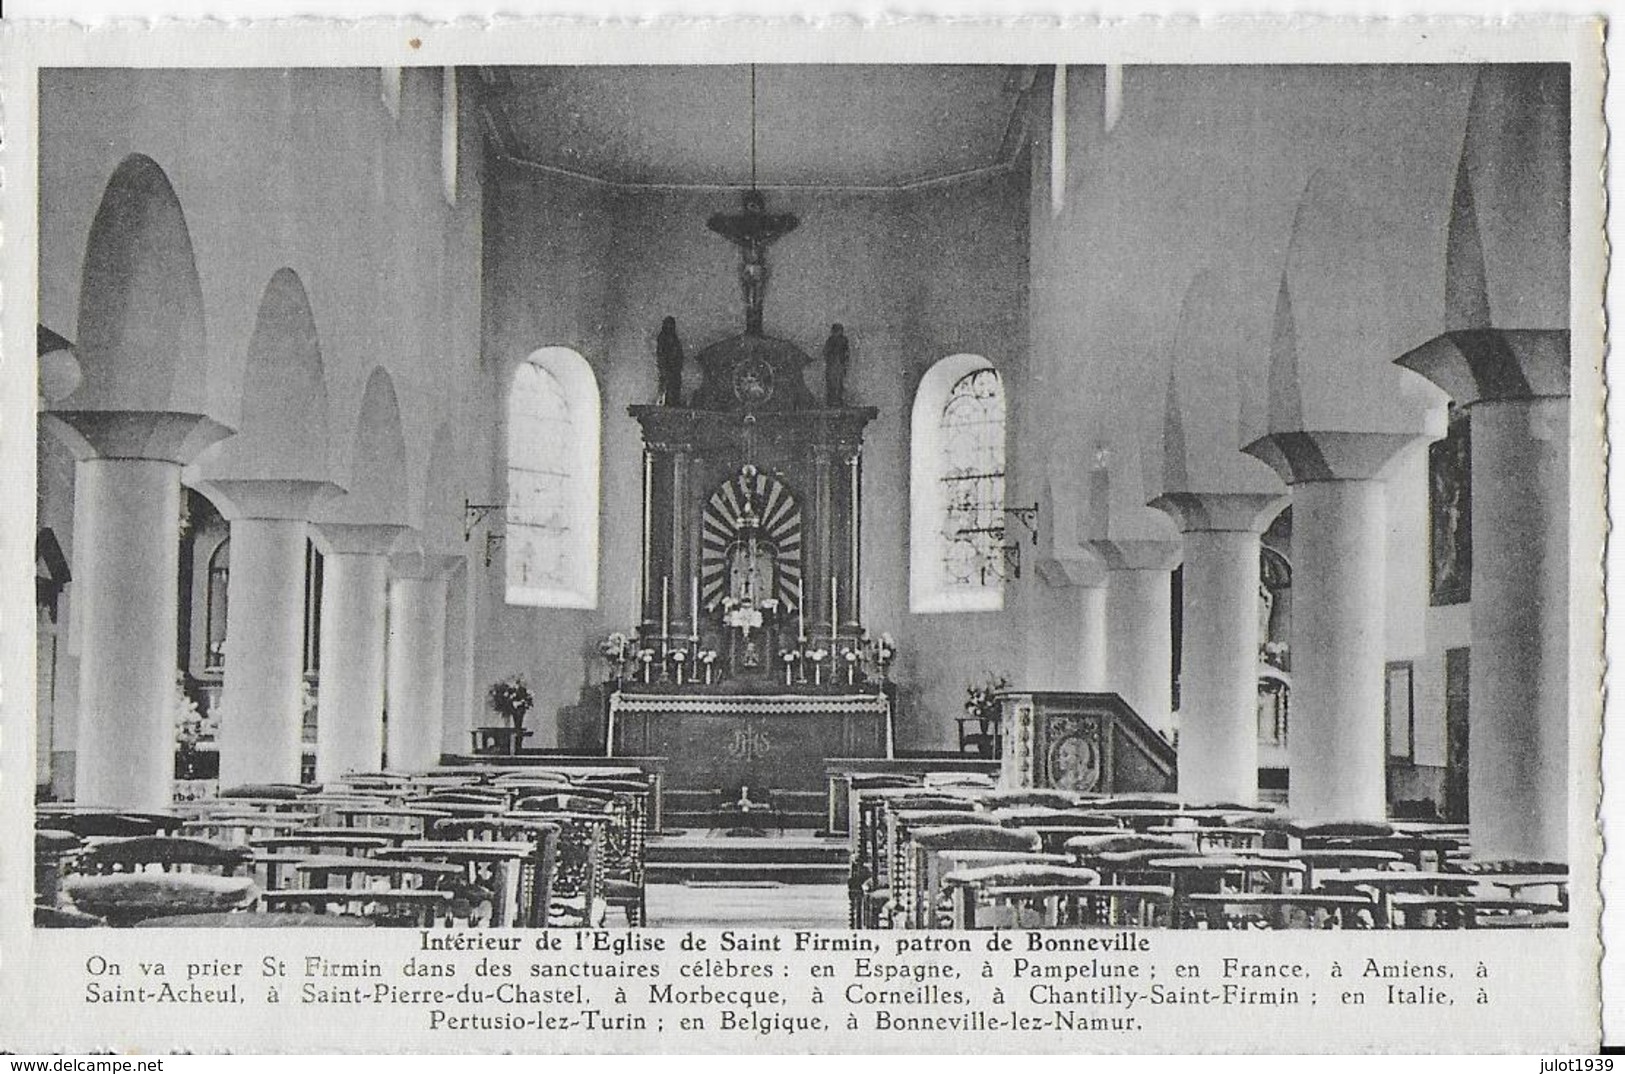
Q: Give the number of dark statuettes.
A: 2